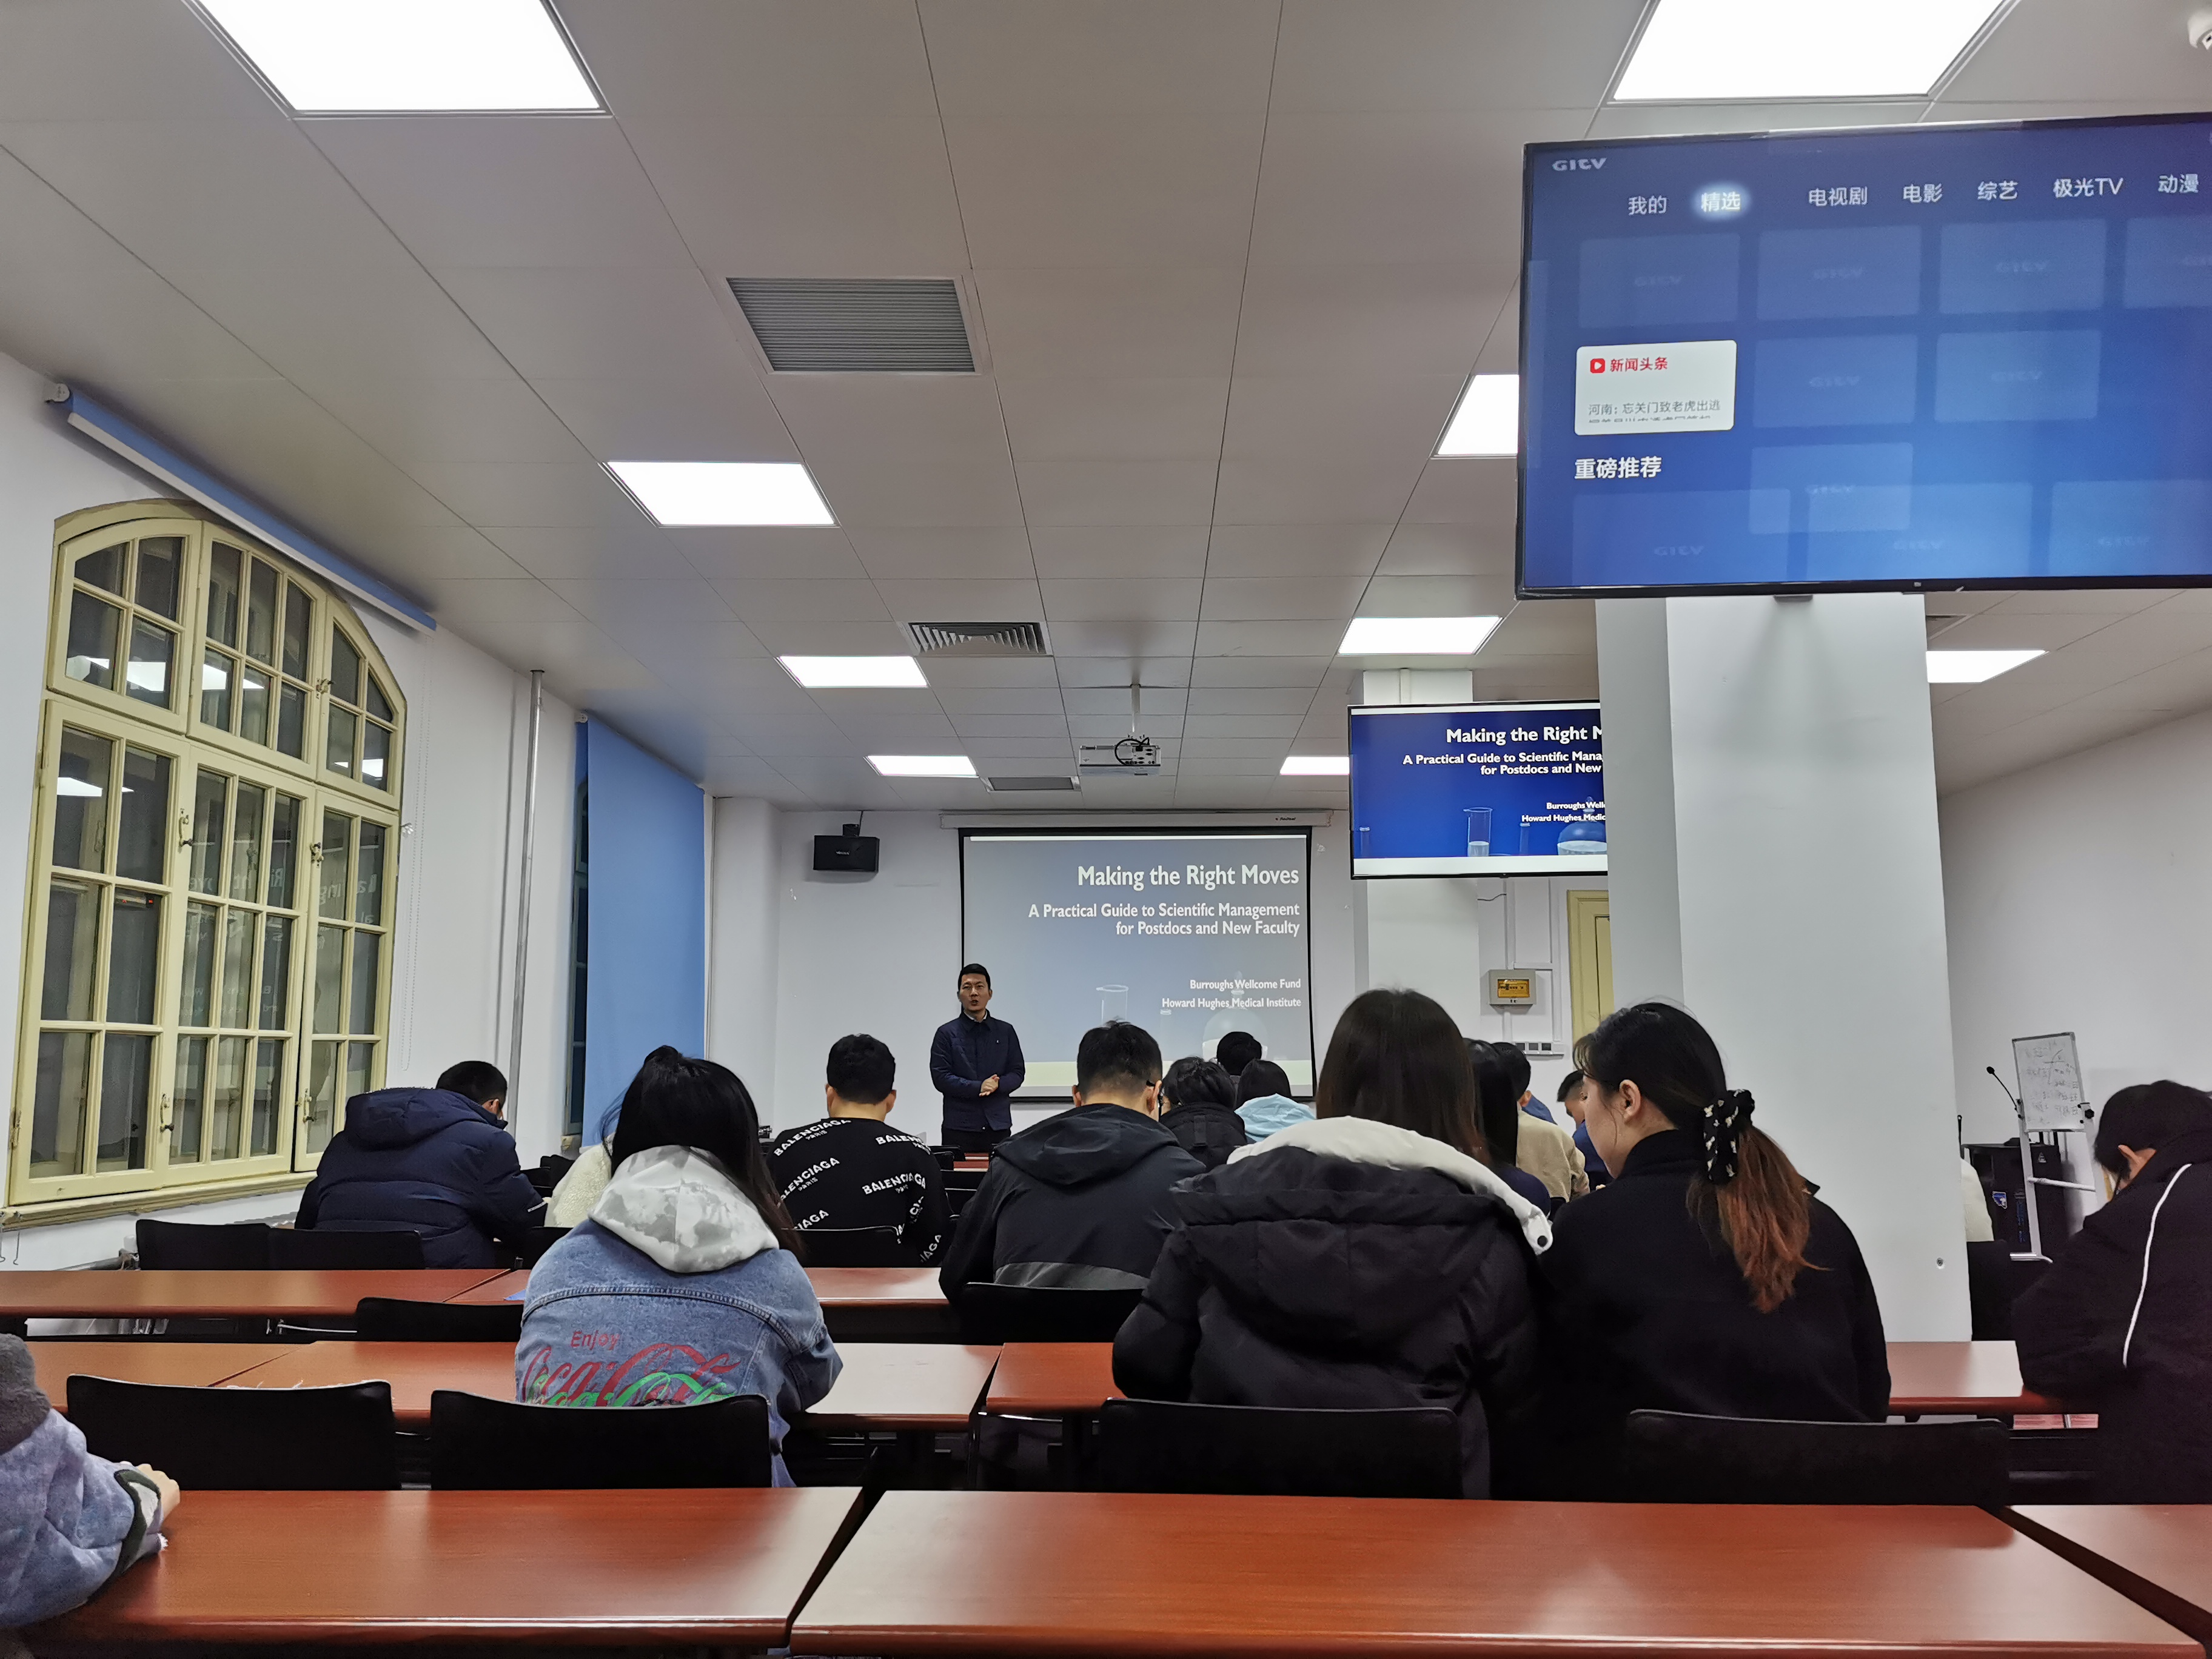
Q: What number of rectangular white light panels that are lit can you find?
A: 9